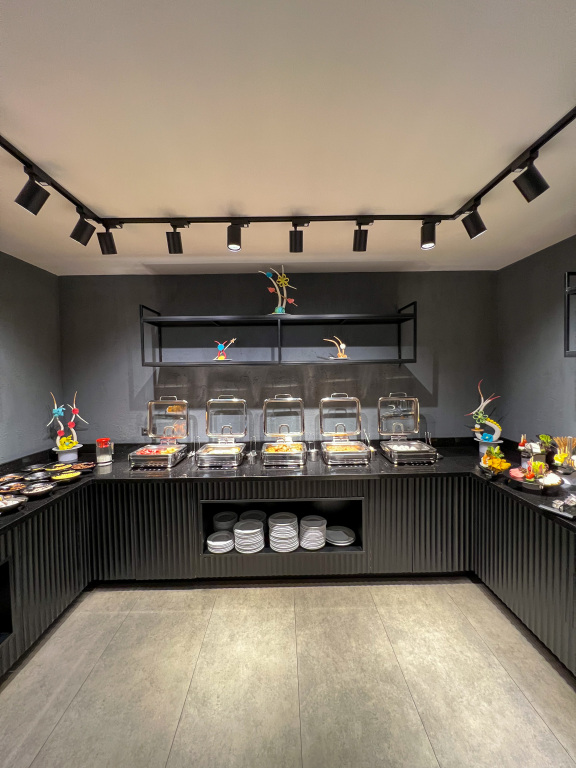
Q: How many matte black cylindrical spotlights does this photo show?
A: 10